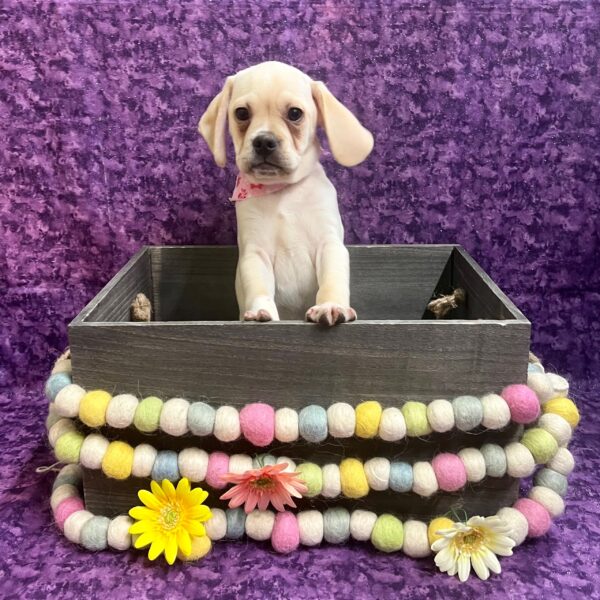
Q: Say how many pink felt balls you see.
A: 7